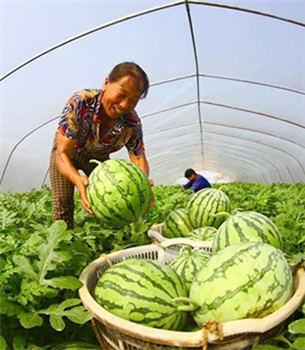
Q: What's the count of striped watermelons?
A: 8